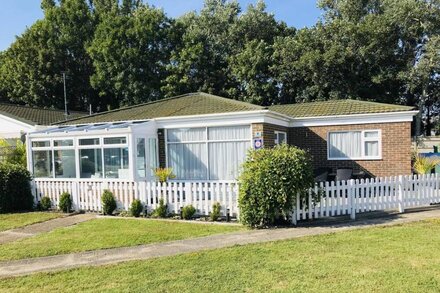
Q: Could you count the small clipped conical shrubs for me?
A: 7